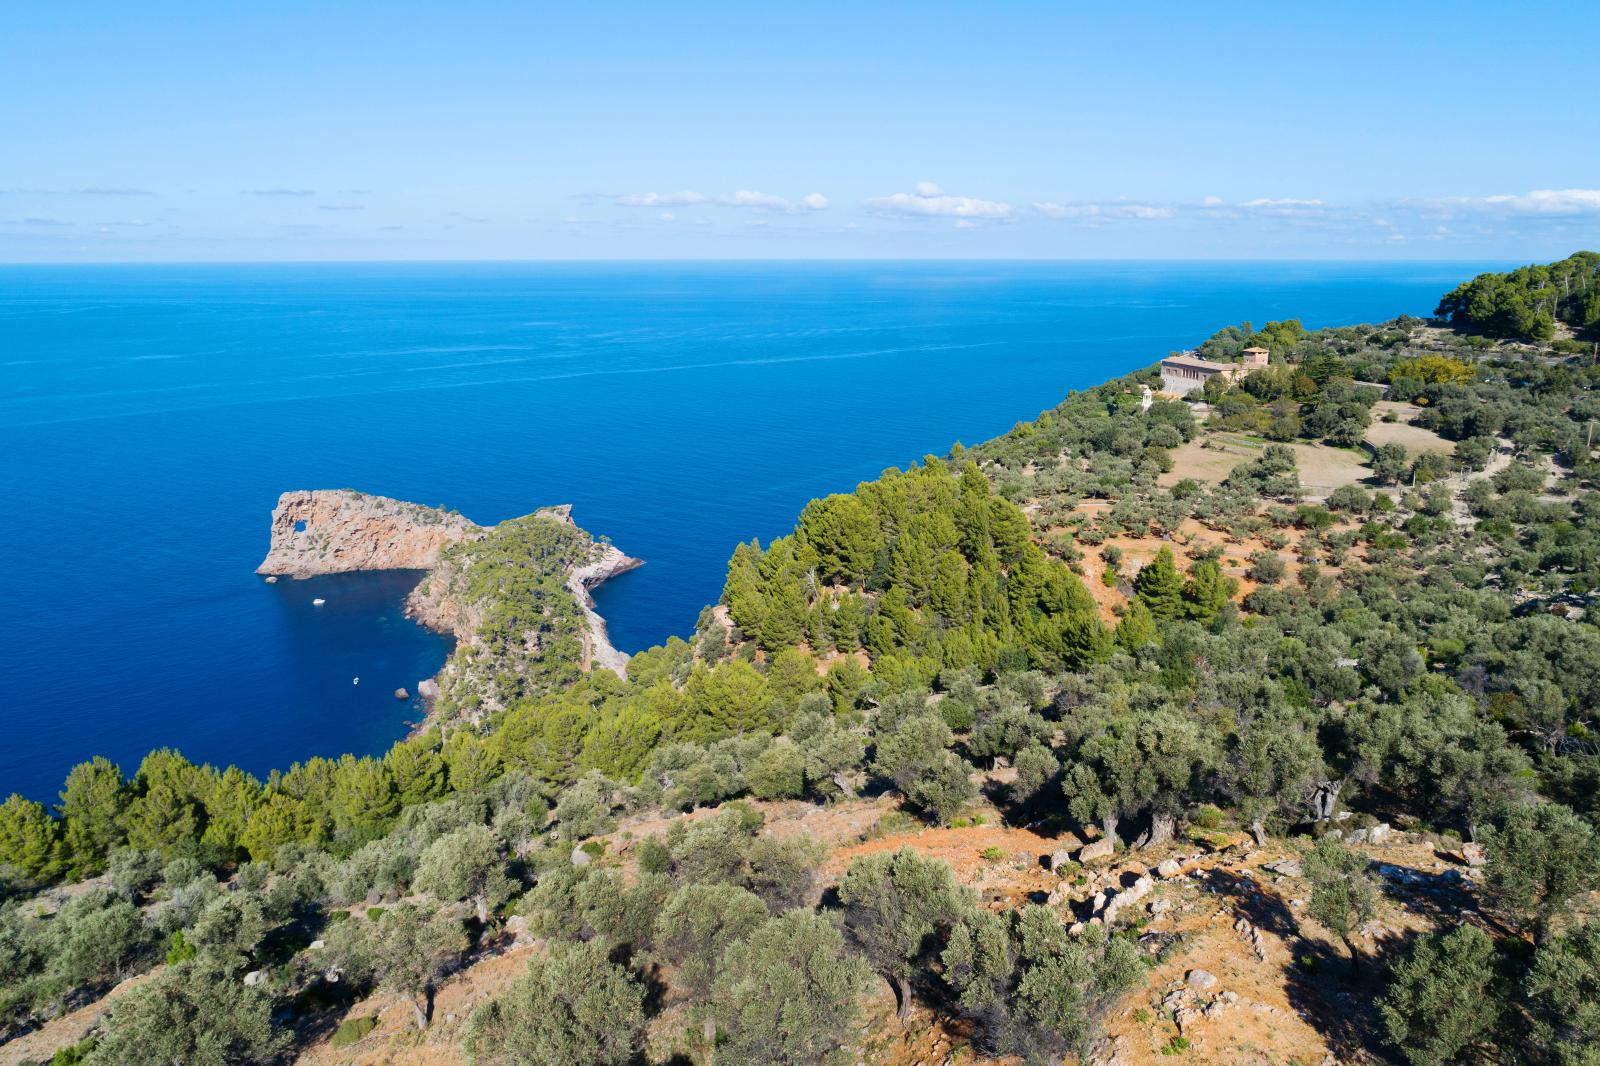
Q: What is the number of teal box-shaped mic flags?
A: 0